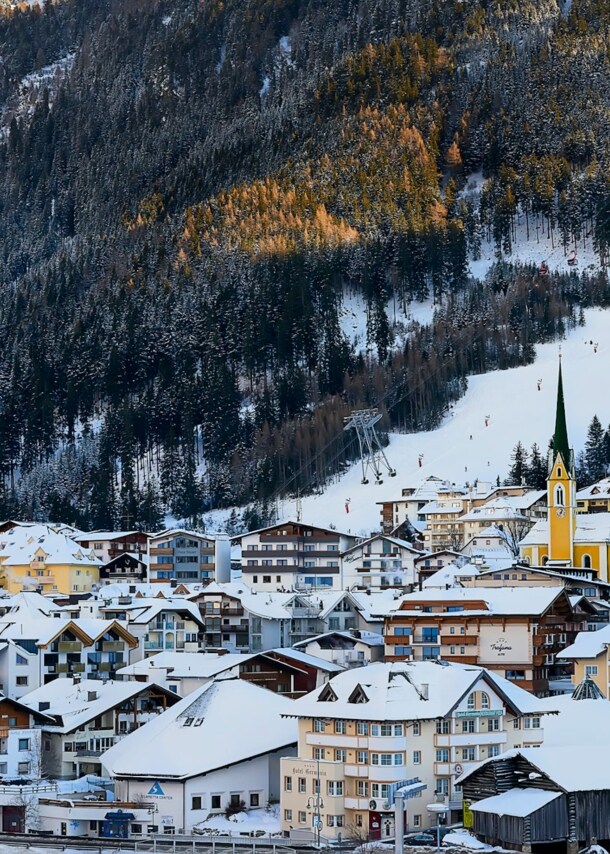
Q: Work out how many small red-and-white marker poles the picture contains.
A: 5